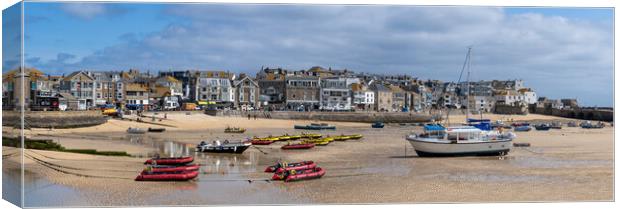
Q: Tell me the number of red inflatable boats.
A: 7